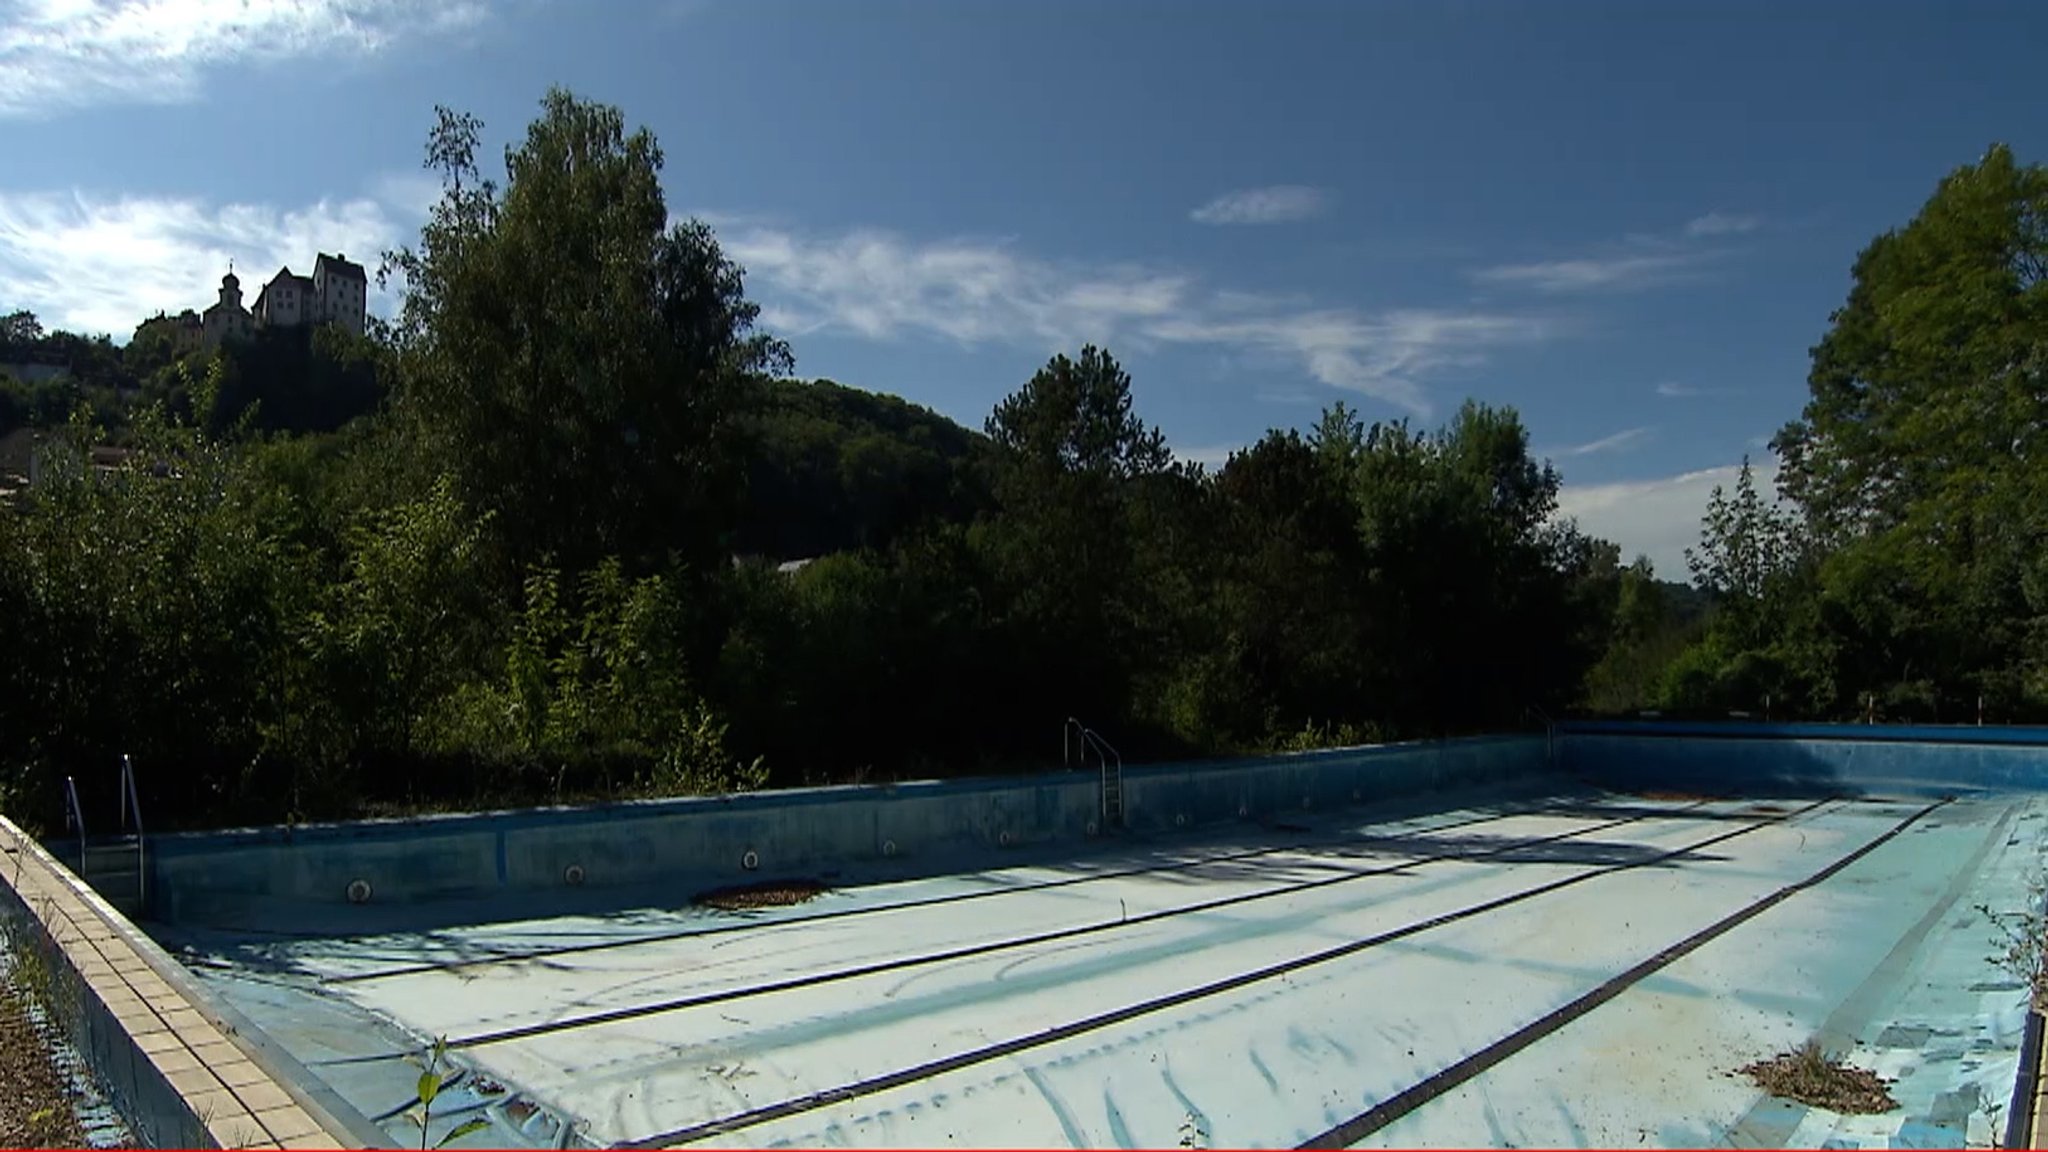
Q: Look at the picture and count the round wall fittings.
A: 10